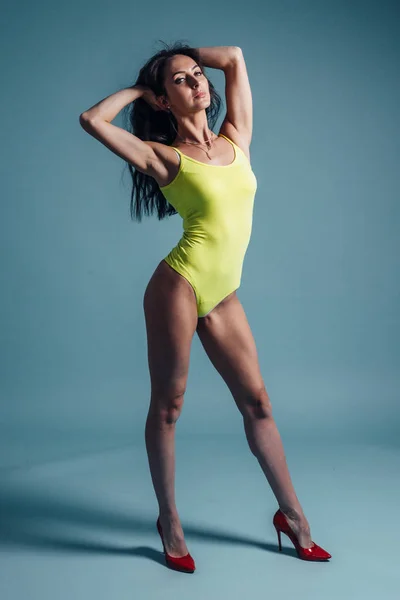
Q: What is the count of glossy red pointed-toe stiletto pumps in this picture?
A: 2